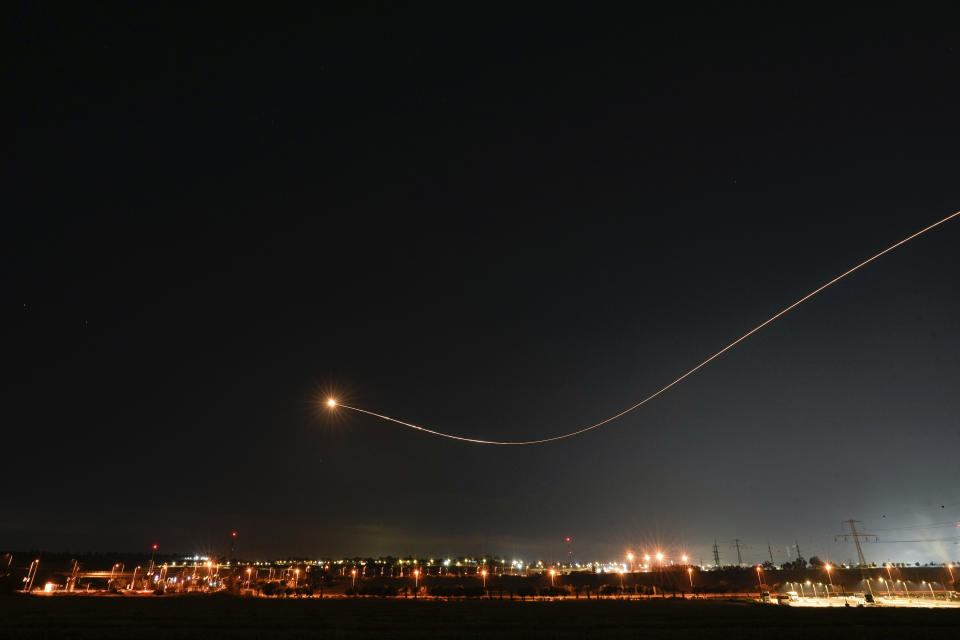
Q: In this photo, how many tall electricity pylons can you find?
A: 5